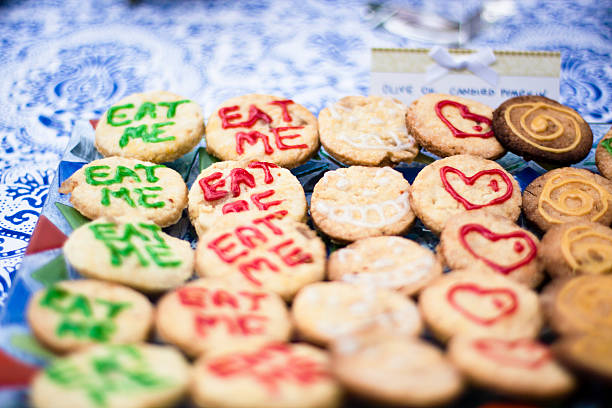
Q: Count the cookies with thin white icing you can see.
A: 5